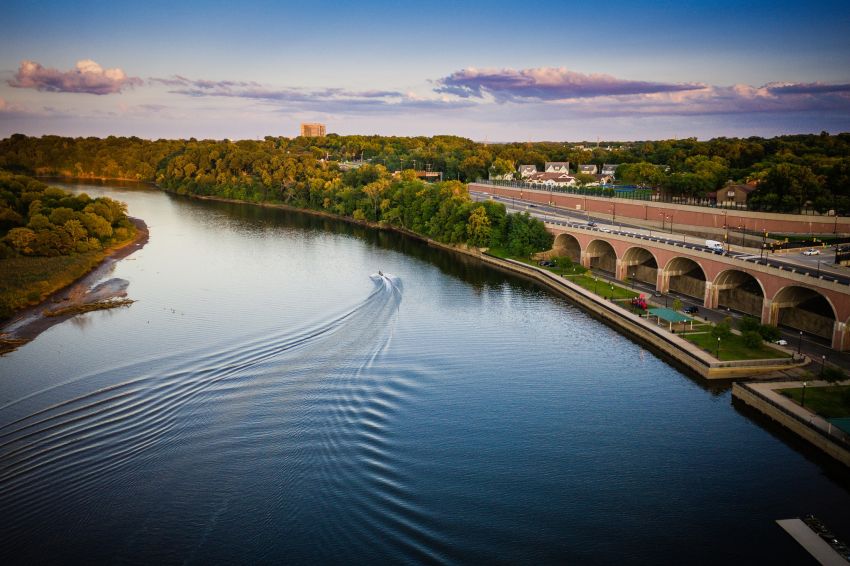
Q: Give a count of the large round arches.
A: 6